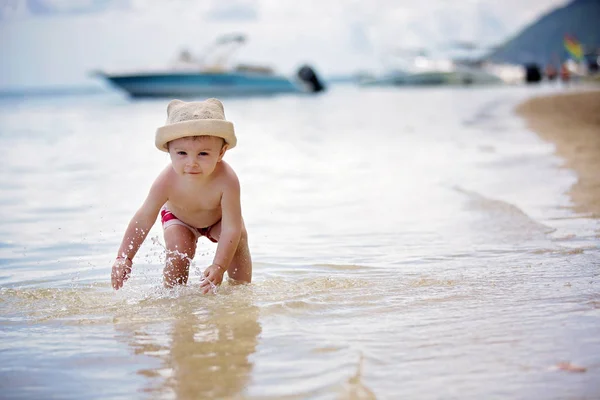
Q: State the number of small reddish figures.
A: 2